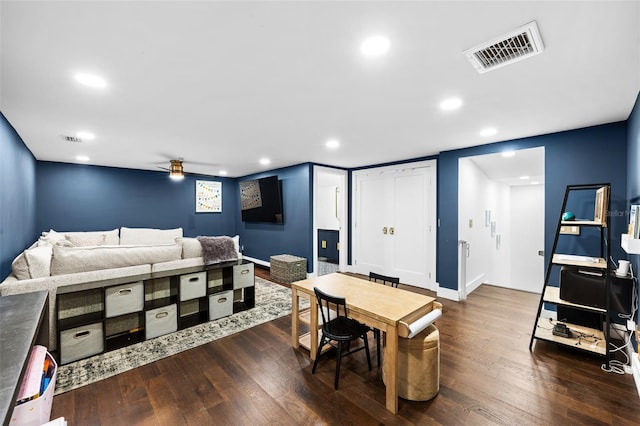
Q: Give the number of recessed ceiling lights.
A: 12